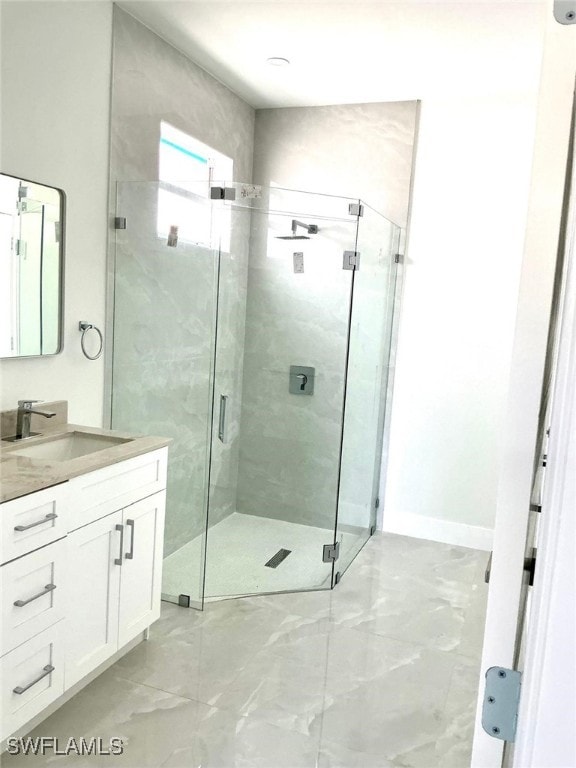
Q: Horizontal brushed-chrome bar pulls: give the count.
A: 3